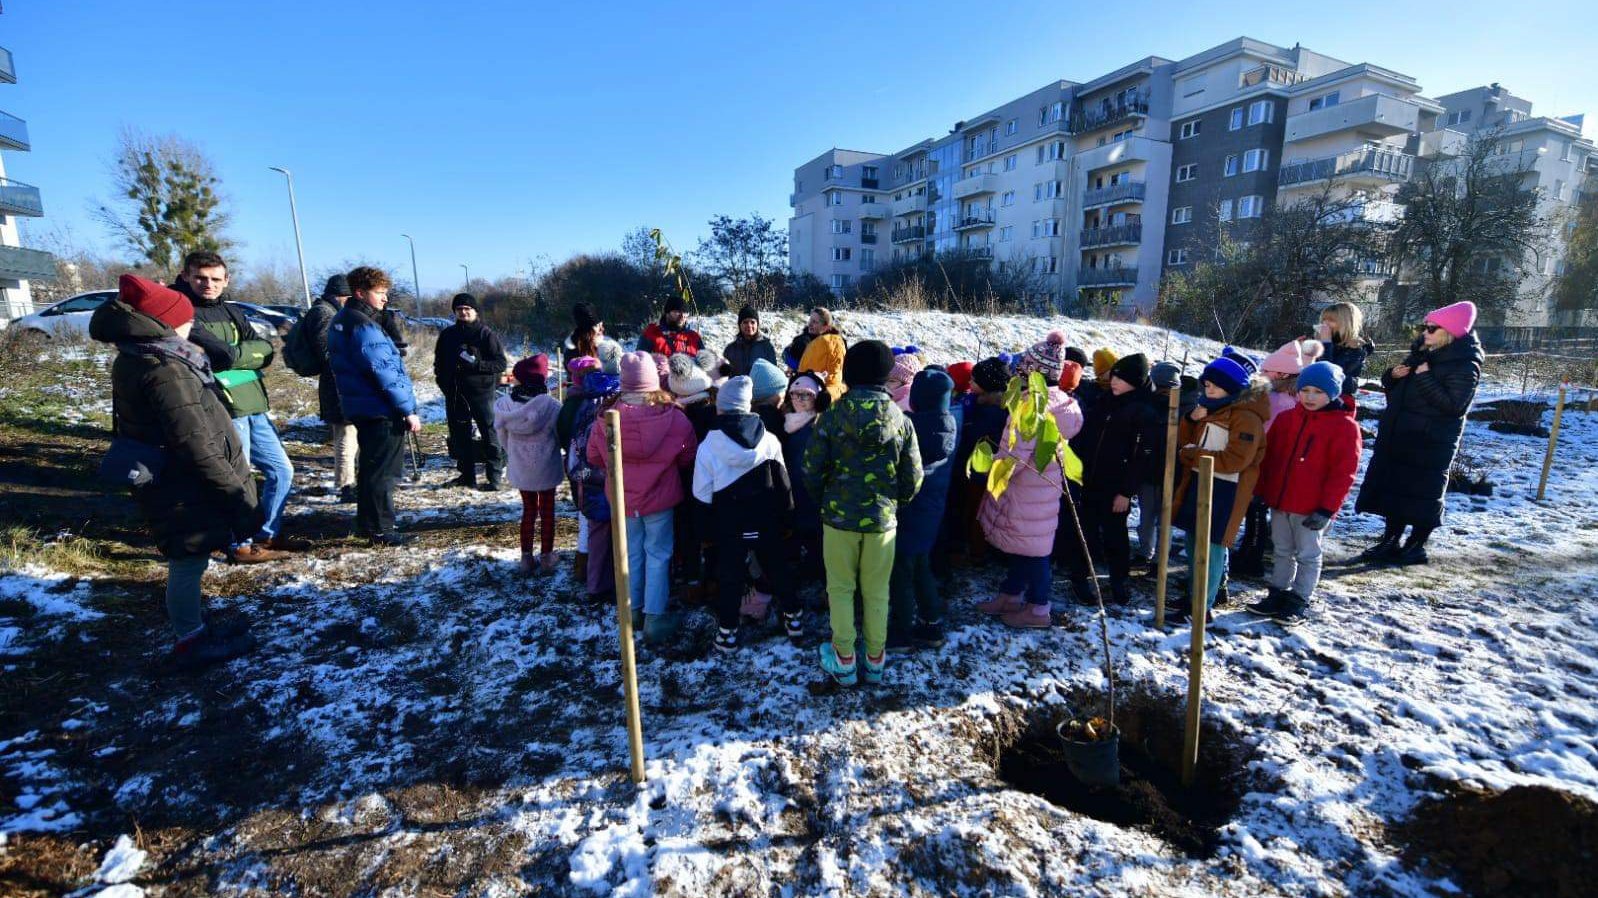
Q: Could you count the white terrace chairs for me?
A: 0